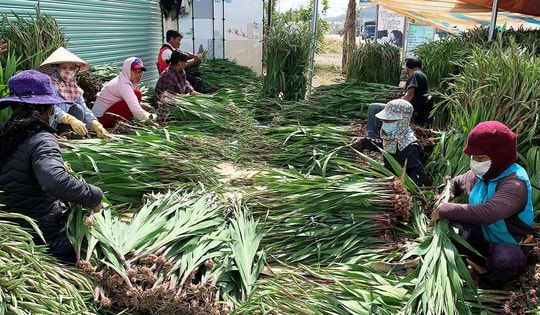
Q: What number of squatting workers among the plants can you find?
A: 8